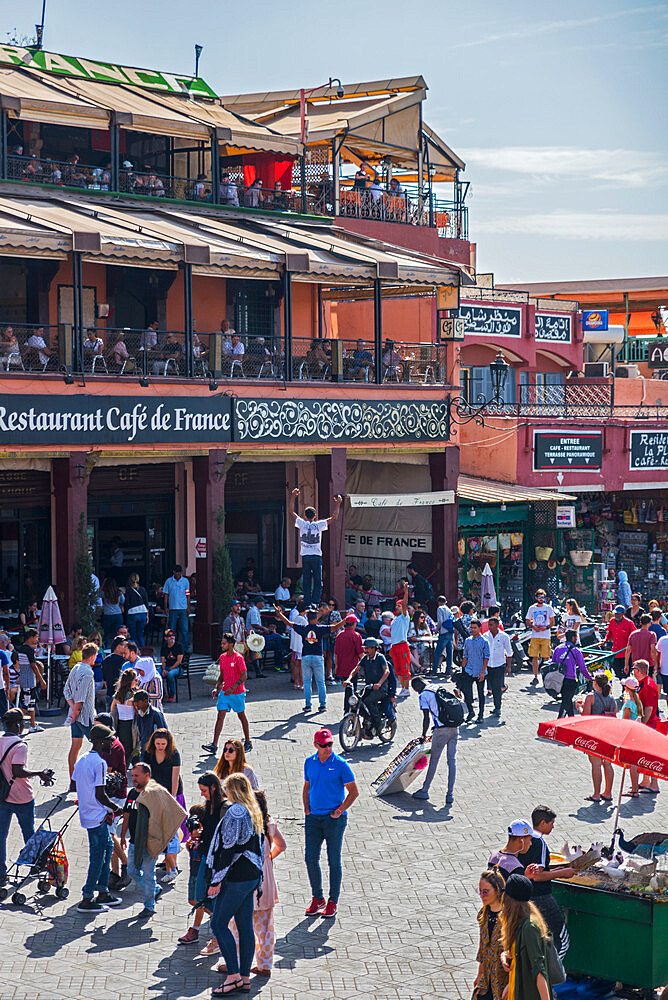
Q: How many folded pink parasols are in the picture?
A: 2